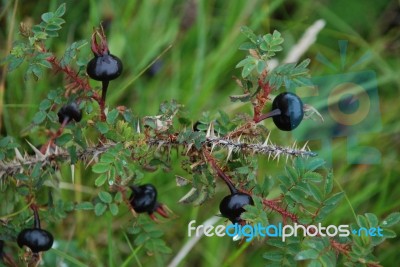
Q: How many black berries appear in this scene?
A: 6